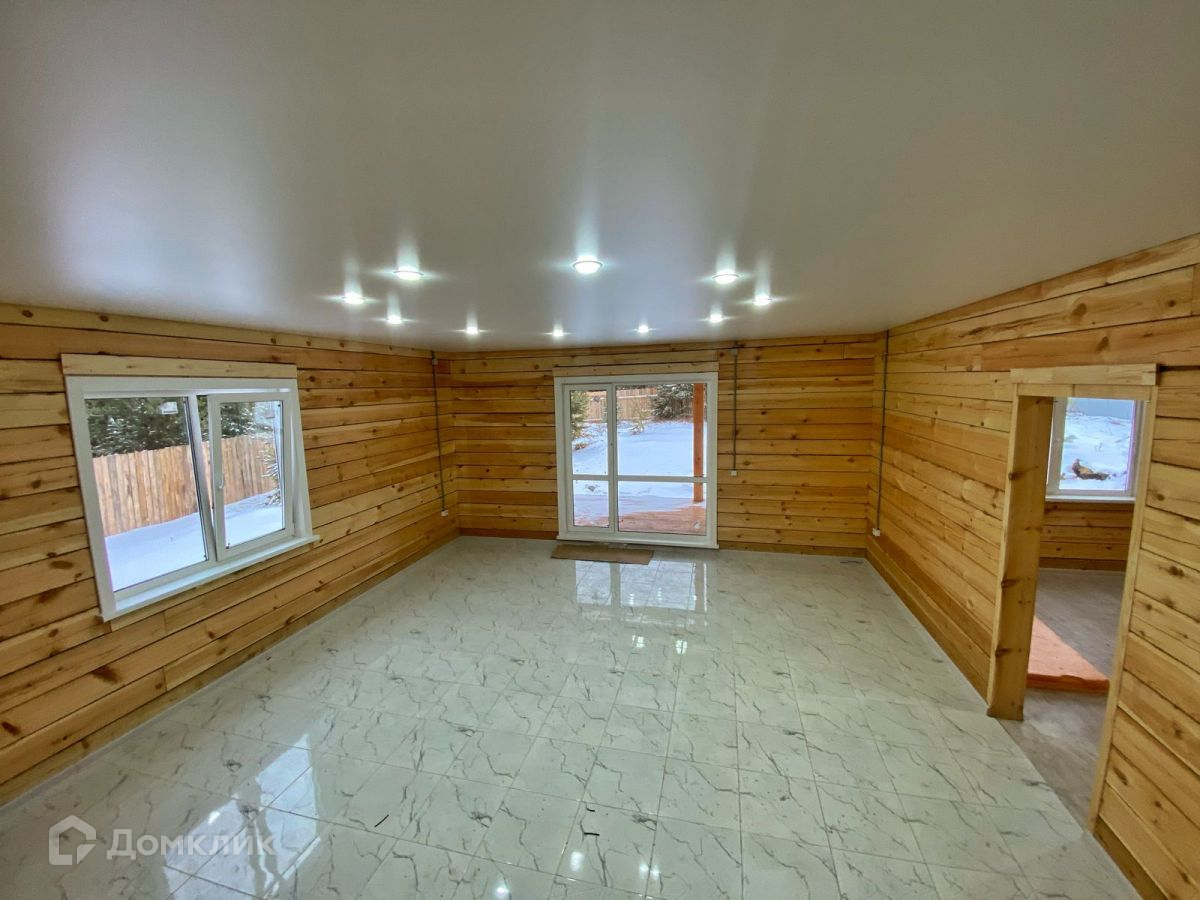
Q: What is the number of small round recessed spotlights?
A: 10